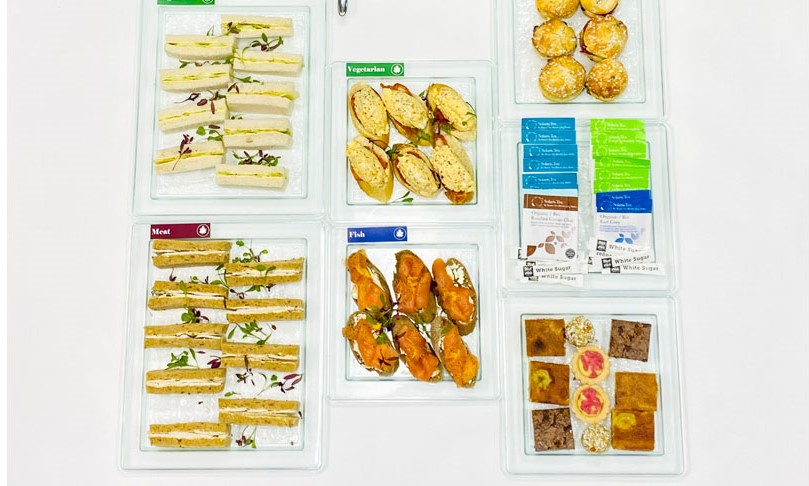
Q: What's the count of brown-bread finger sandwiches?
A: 9